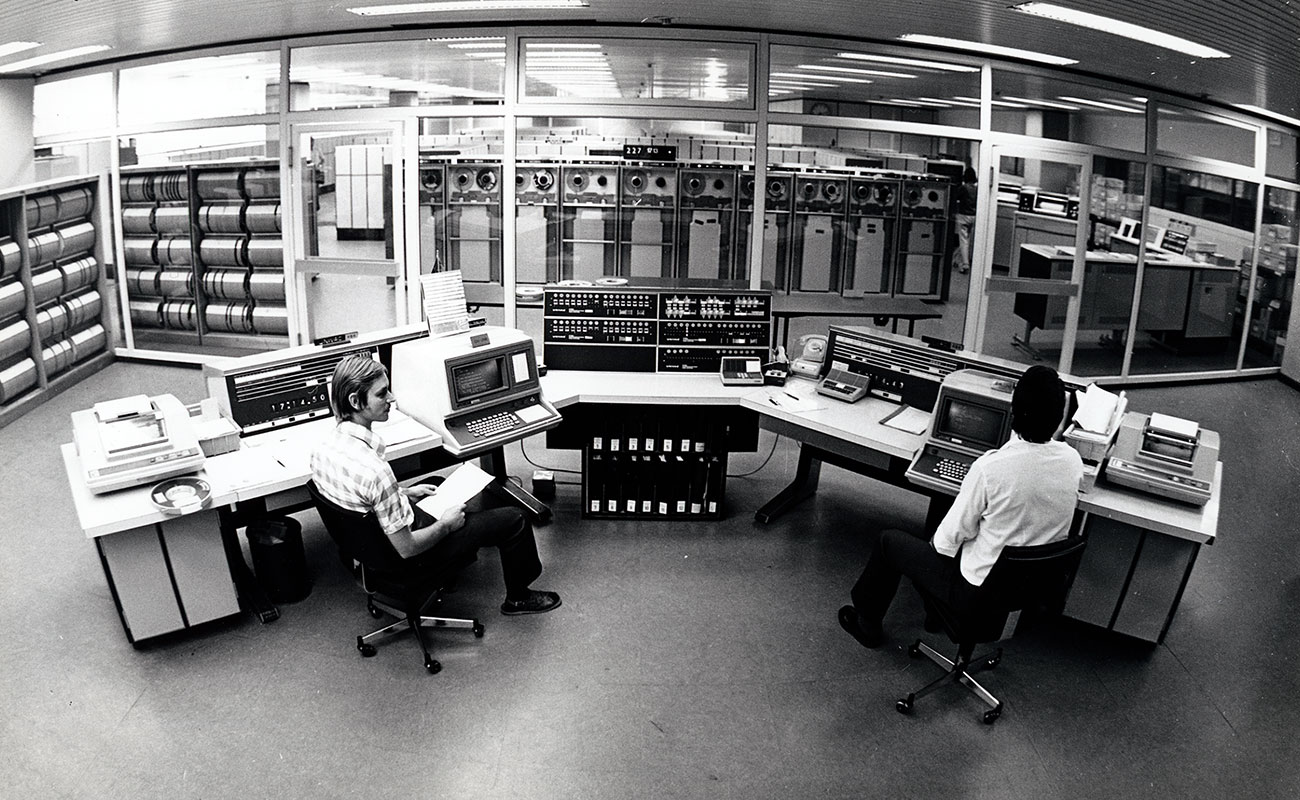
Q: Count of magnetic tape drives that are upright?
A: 10